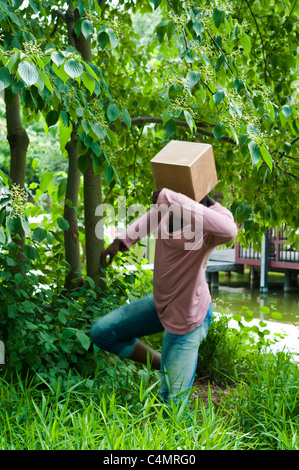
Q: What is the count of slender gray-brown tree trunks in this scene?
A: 3